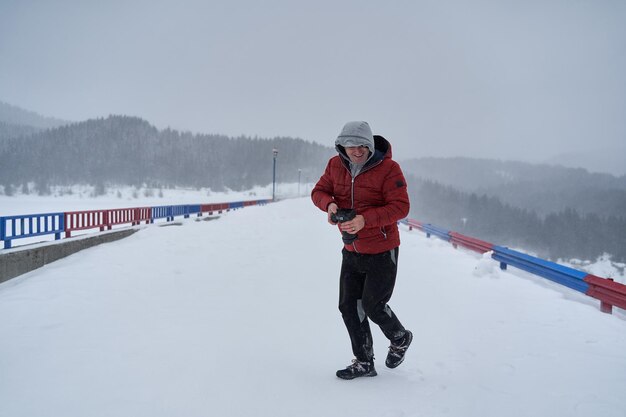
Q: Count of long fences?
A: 2